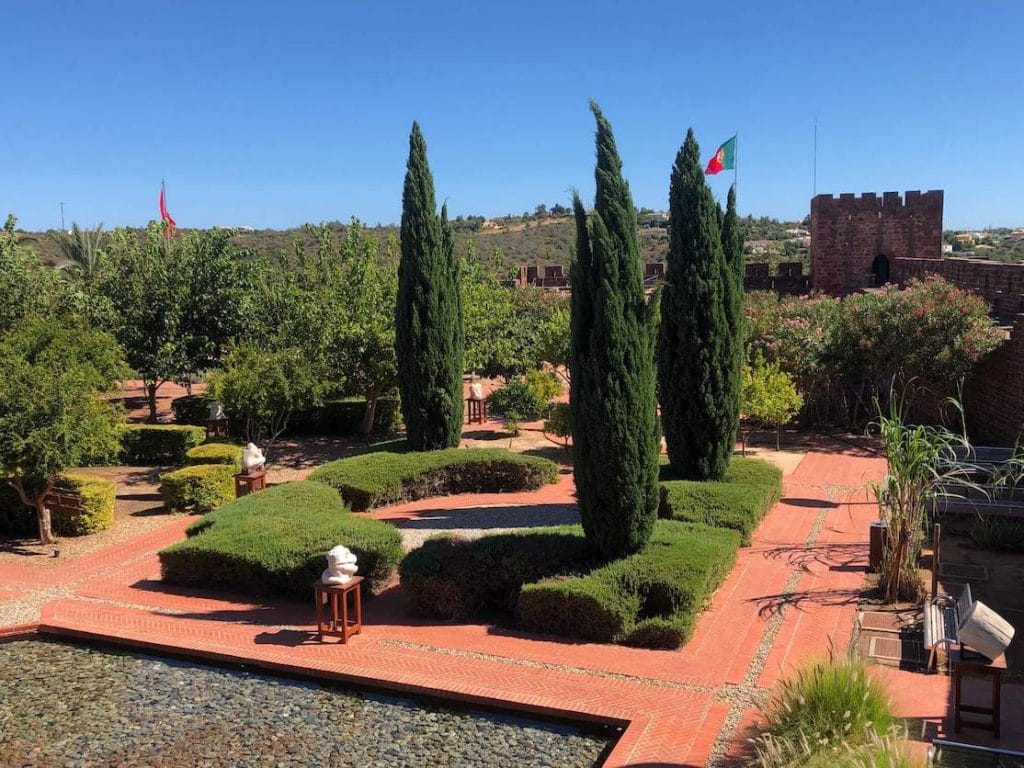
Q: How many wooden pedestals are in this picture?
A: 5